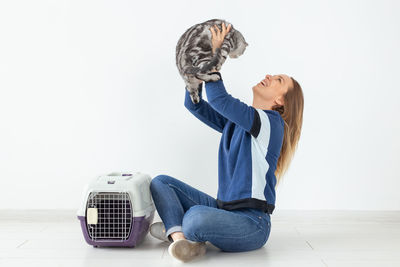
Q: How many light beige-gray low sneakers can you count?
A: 2